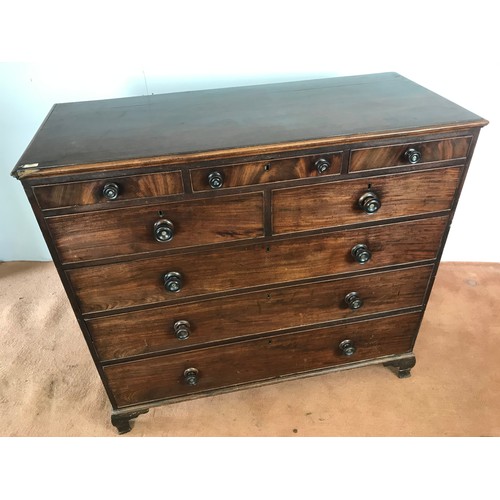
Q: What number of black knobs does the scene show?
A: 12